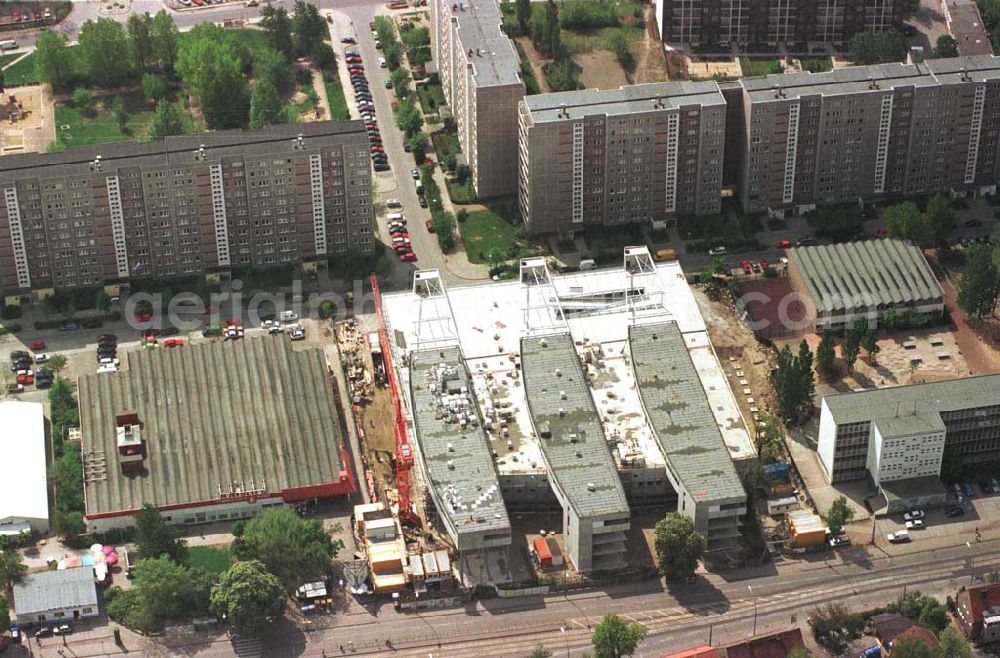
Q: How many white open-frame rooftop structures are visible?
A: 3